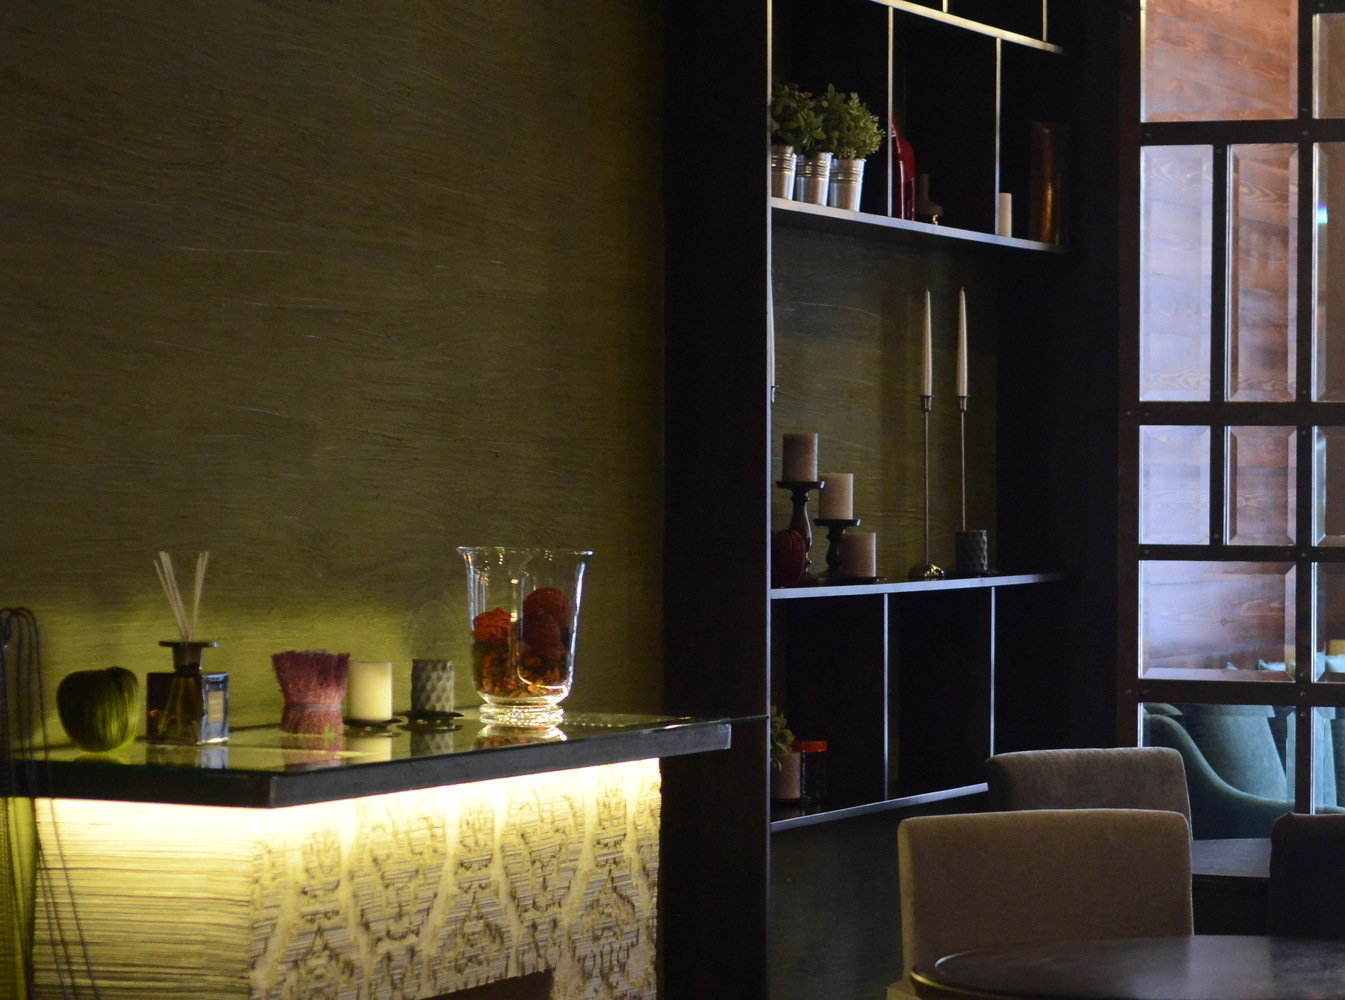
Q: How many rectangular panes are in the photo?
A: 12